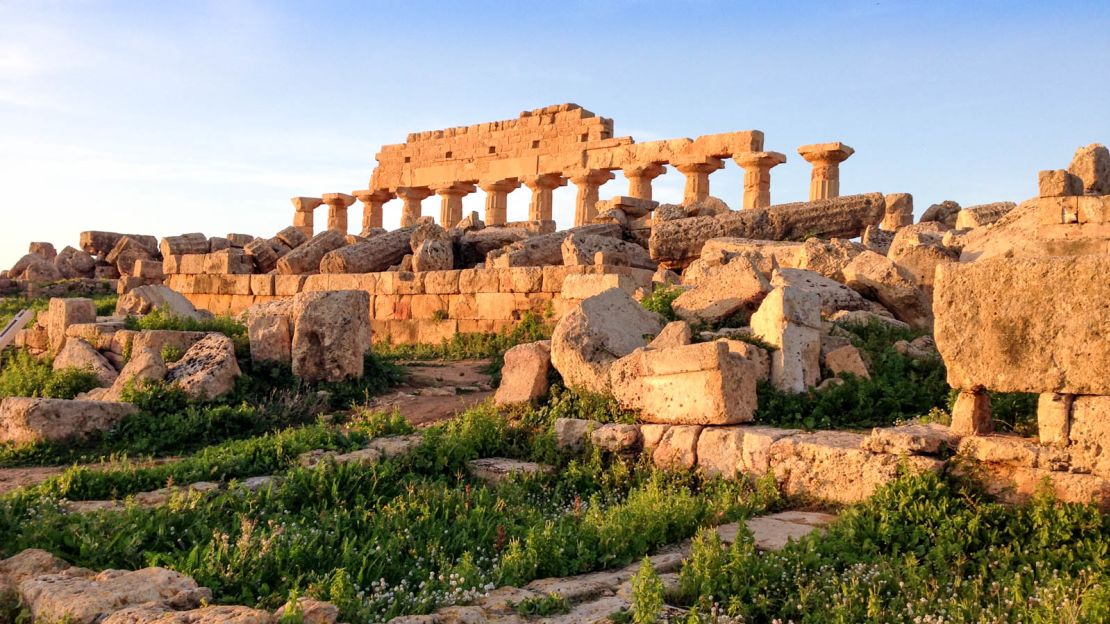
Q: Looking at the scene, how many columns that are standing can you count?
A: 12